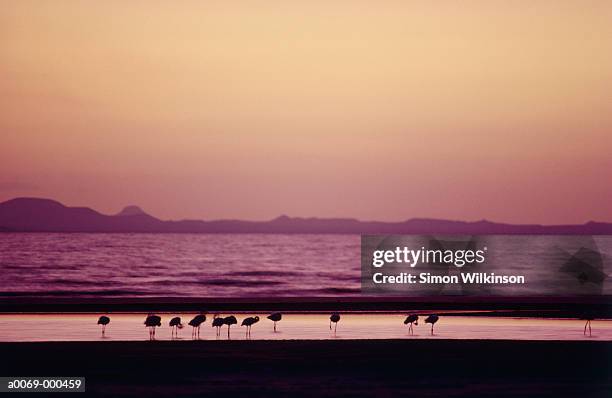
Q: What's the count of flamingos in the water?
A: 12